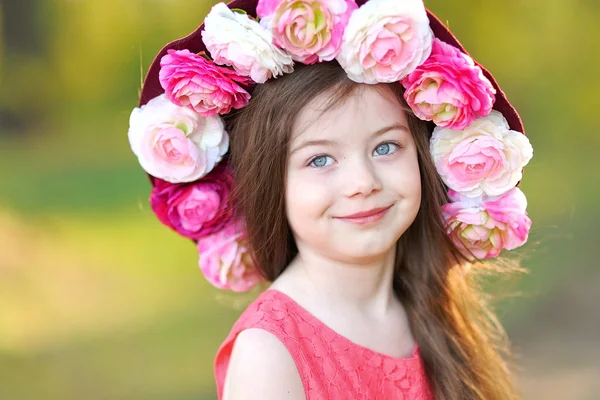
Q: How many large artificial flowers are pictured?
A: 10